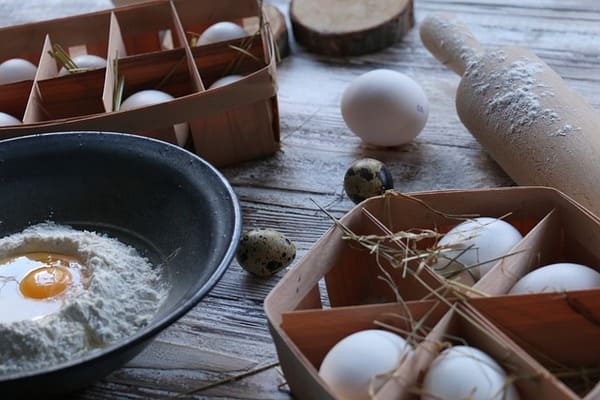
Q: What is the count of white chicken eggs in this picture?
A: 11